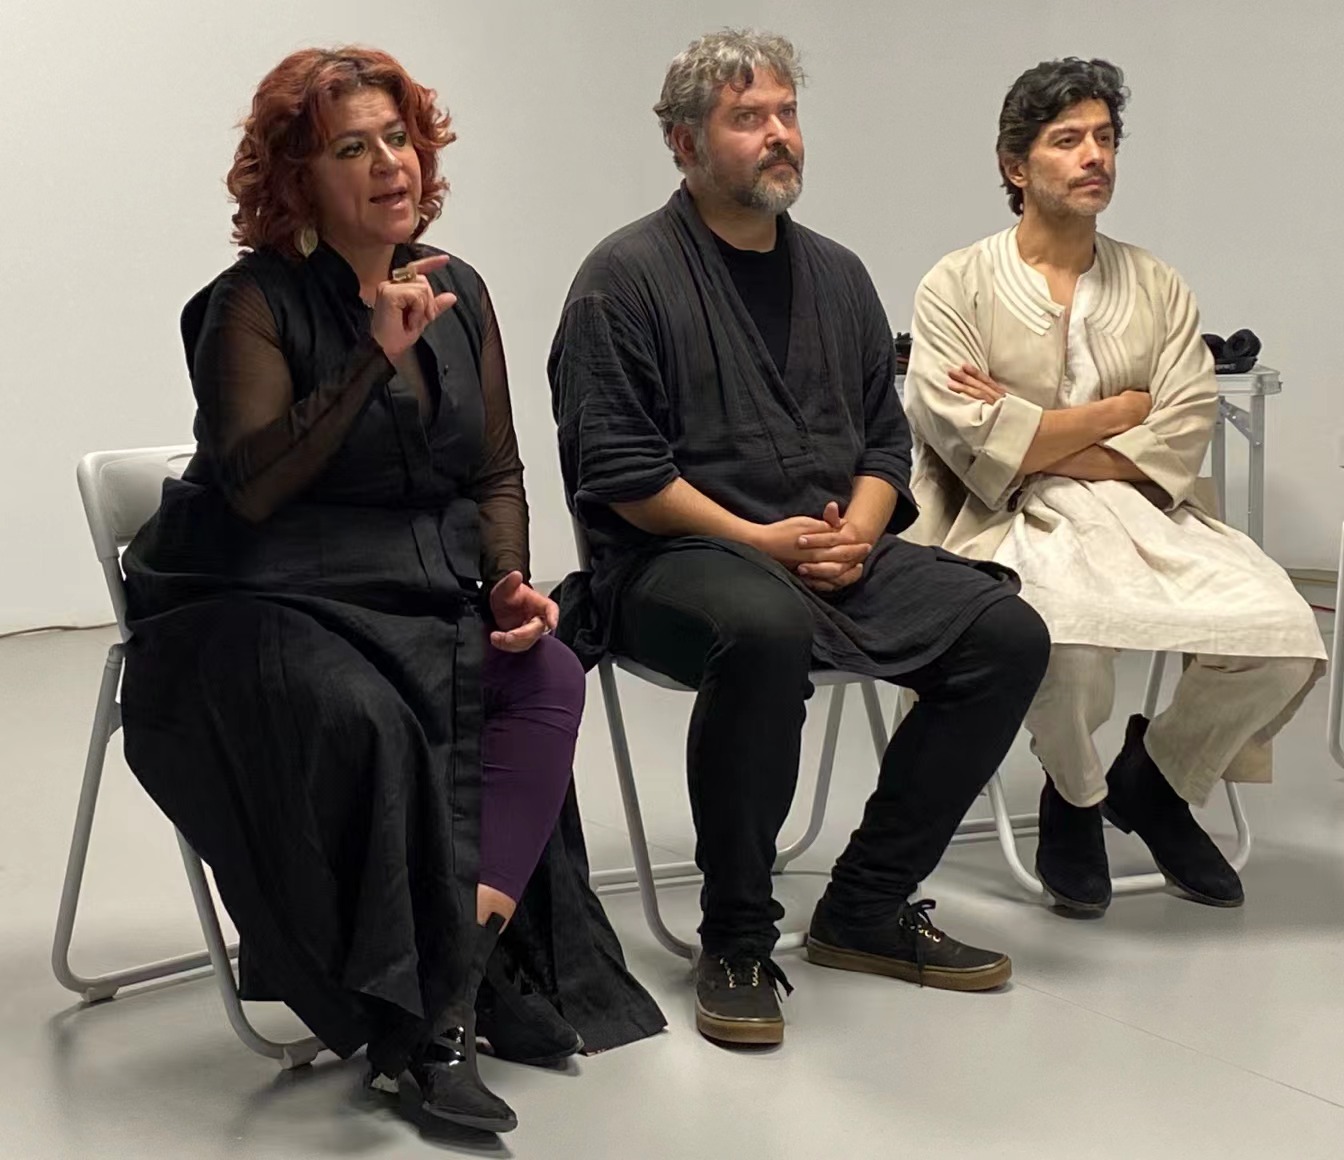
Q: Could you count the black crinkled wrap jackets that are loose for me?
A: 1